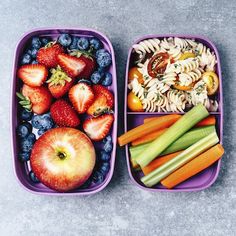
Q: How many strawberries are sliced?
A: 4